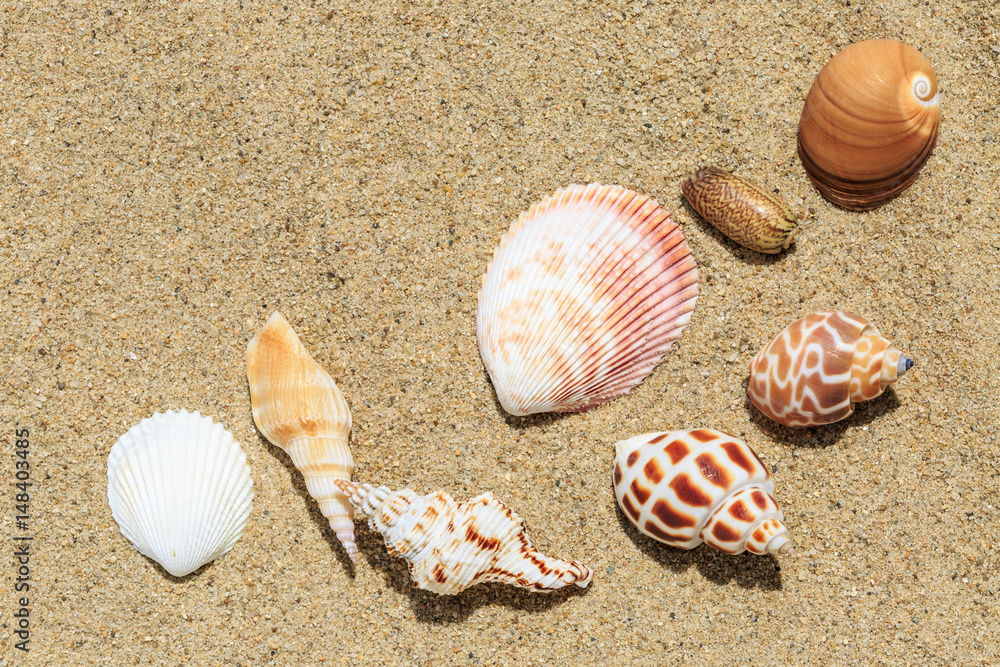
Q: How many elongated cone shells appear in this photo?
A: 2